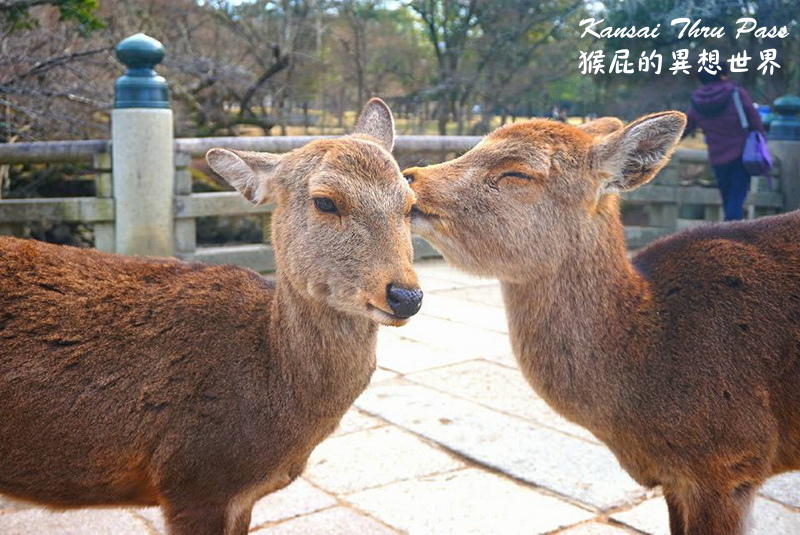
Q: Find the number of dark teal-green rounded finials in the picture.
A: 2